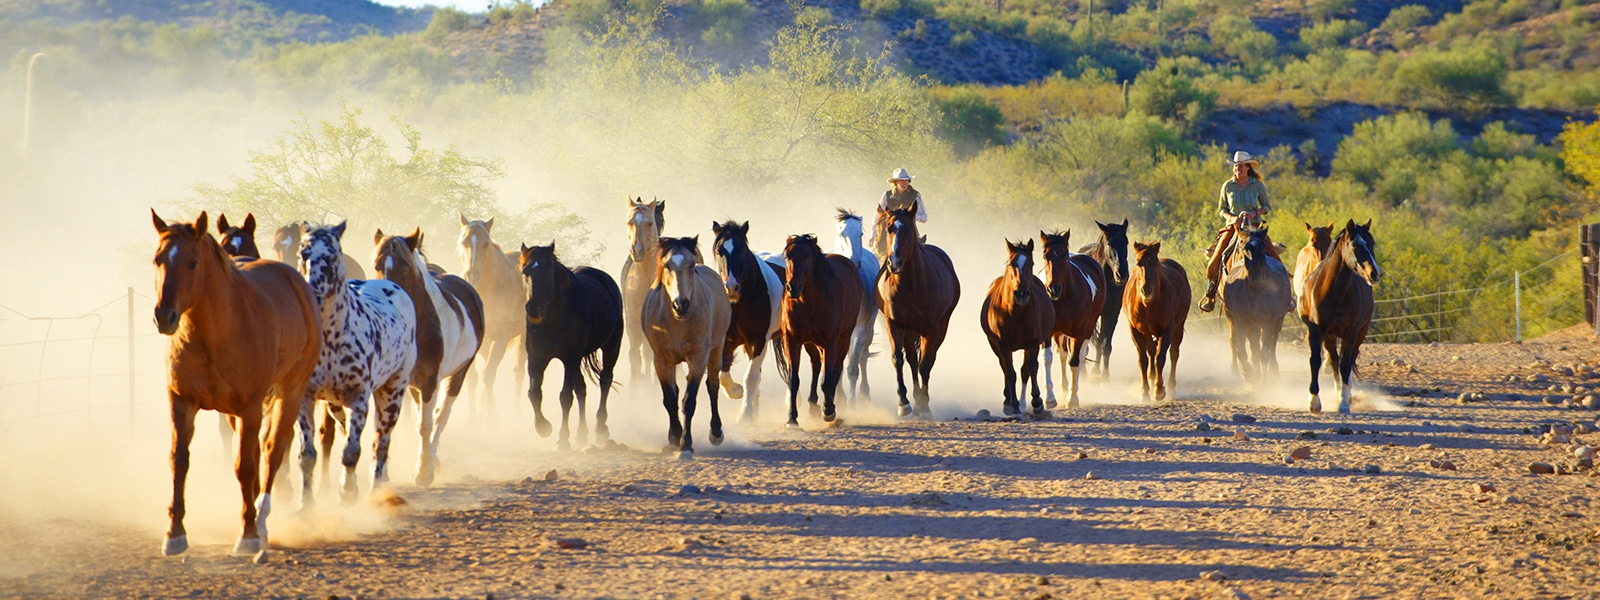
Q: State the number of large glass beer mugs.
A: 0